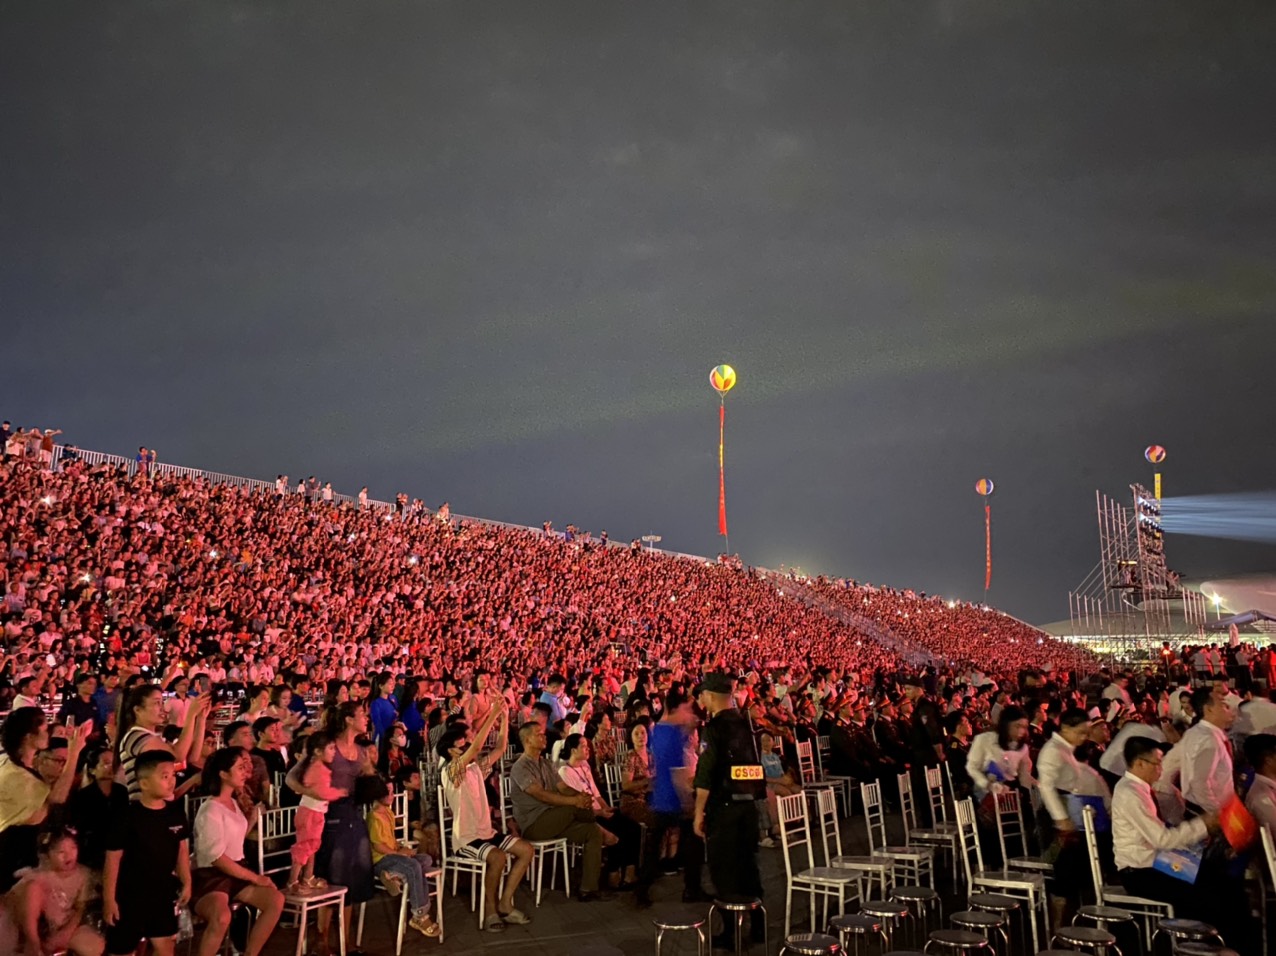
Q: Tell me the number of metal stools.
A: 15